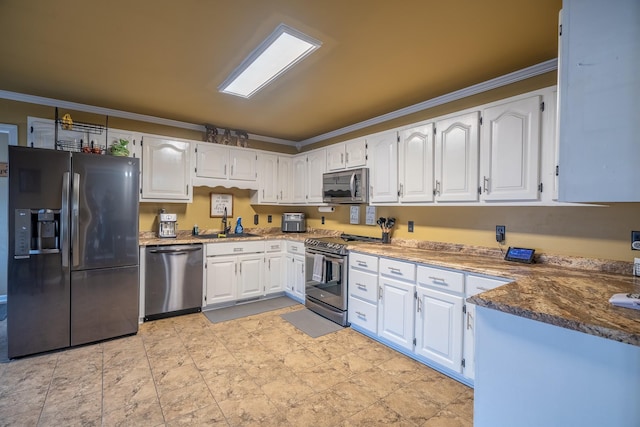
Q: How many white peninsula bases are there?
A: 1